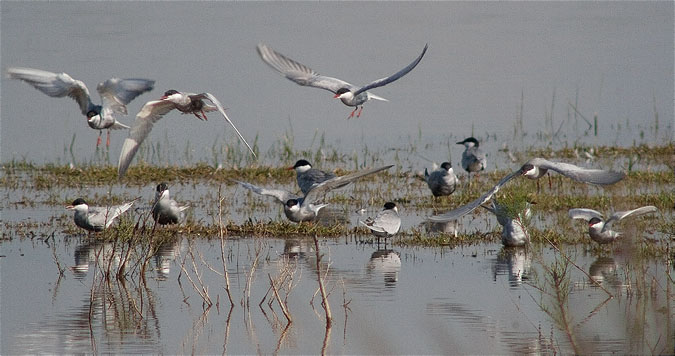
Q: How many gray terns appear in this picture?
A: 13